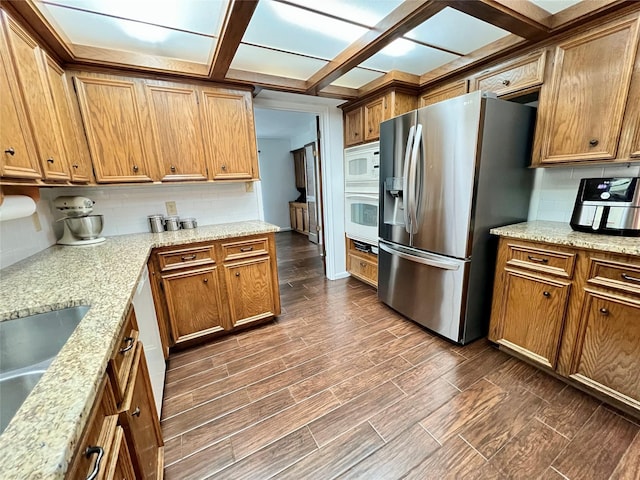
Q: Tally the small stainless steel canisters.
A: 3